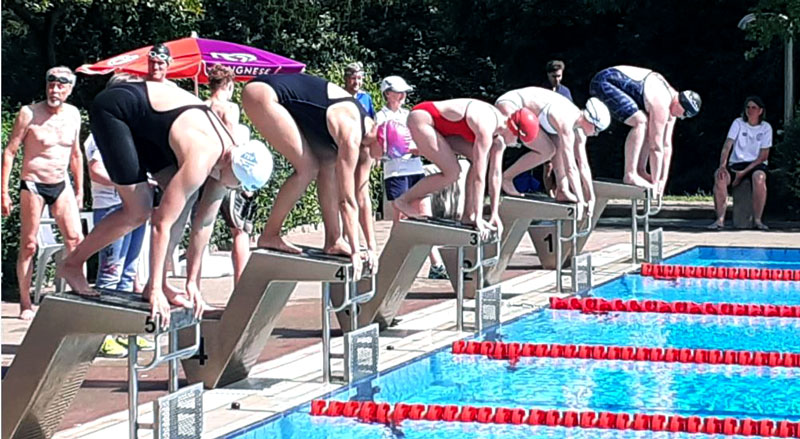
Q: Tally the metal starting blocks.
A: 5